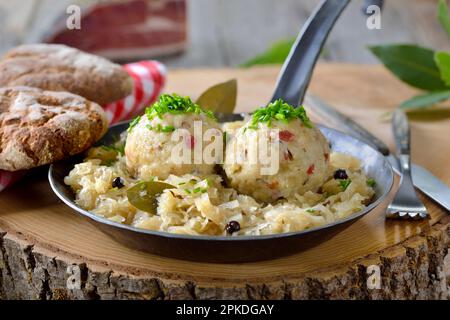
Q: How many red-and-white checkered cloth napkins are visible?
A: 1